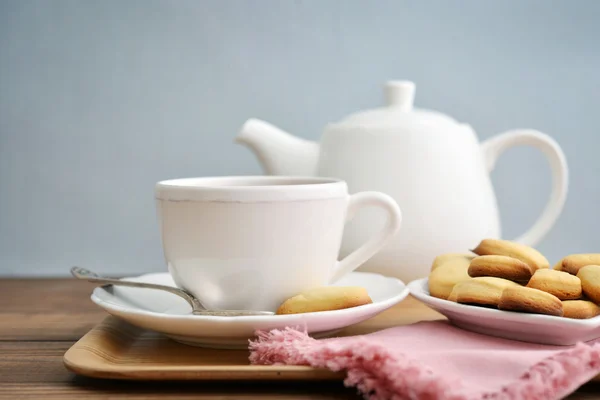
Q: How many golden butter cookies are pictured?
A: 11